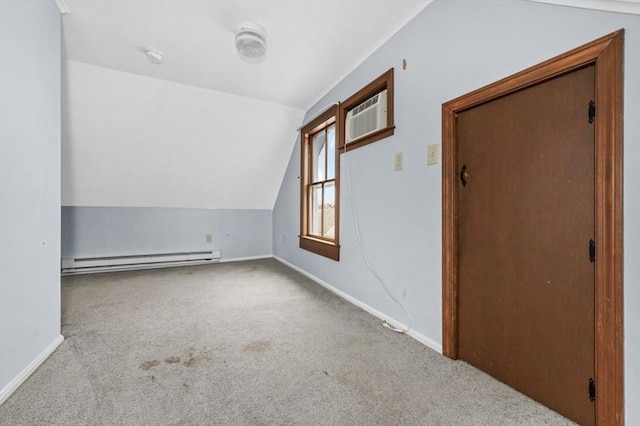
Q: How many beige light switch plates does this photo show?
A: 2